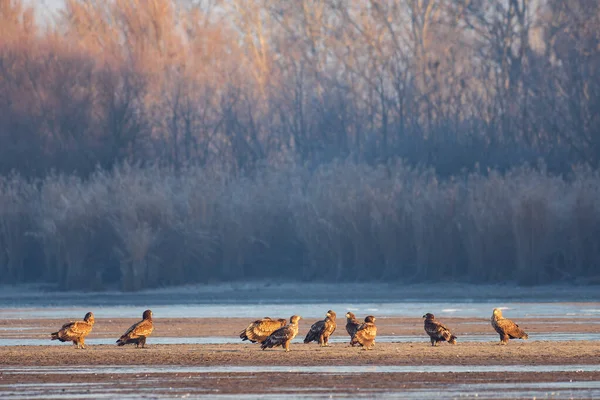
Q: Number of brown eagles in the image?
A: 9